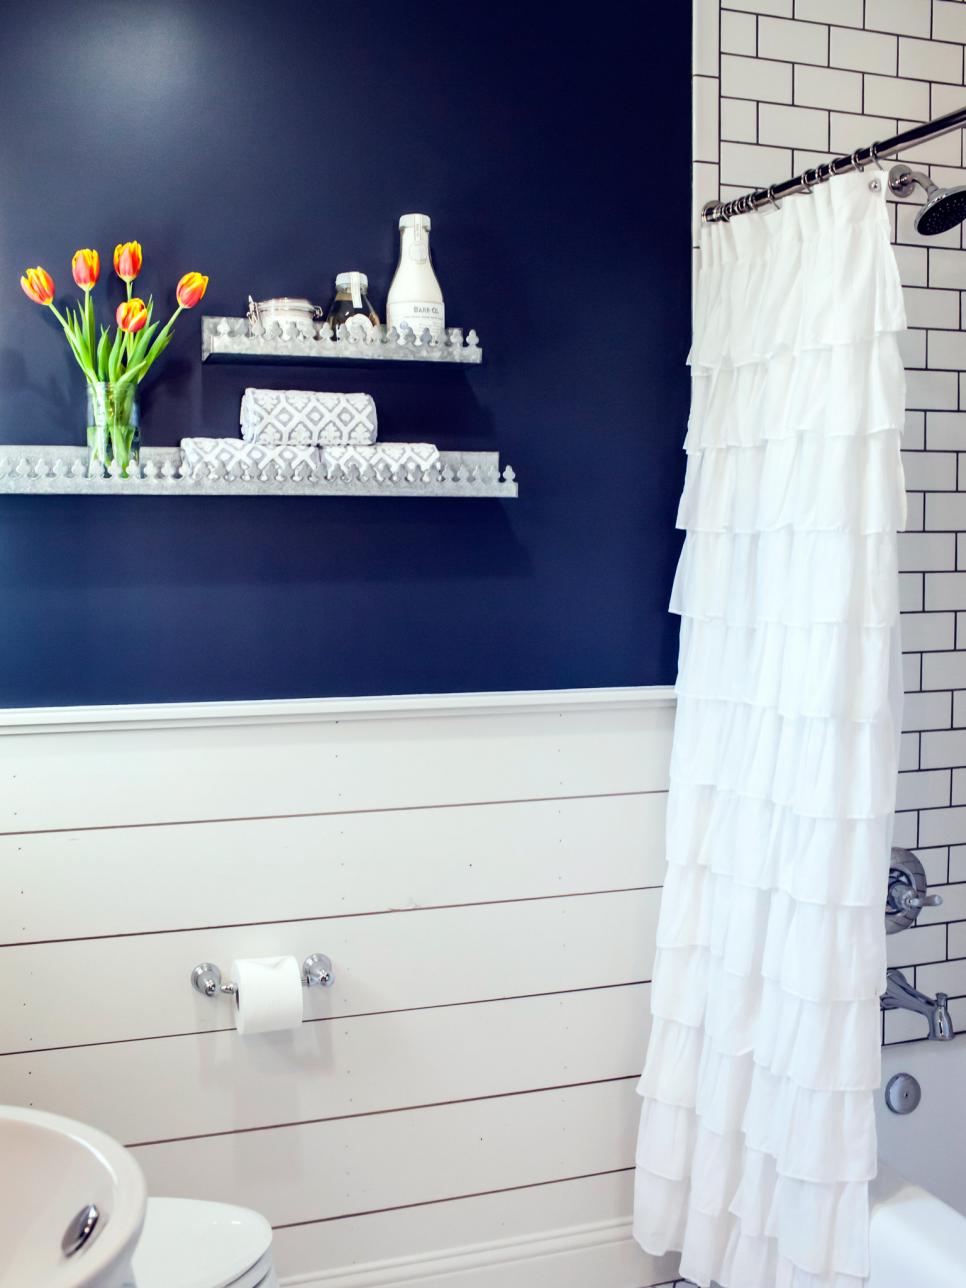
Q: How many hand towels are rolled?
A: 3